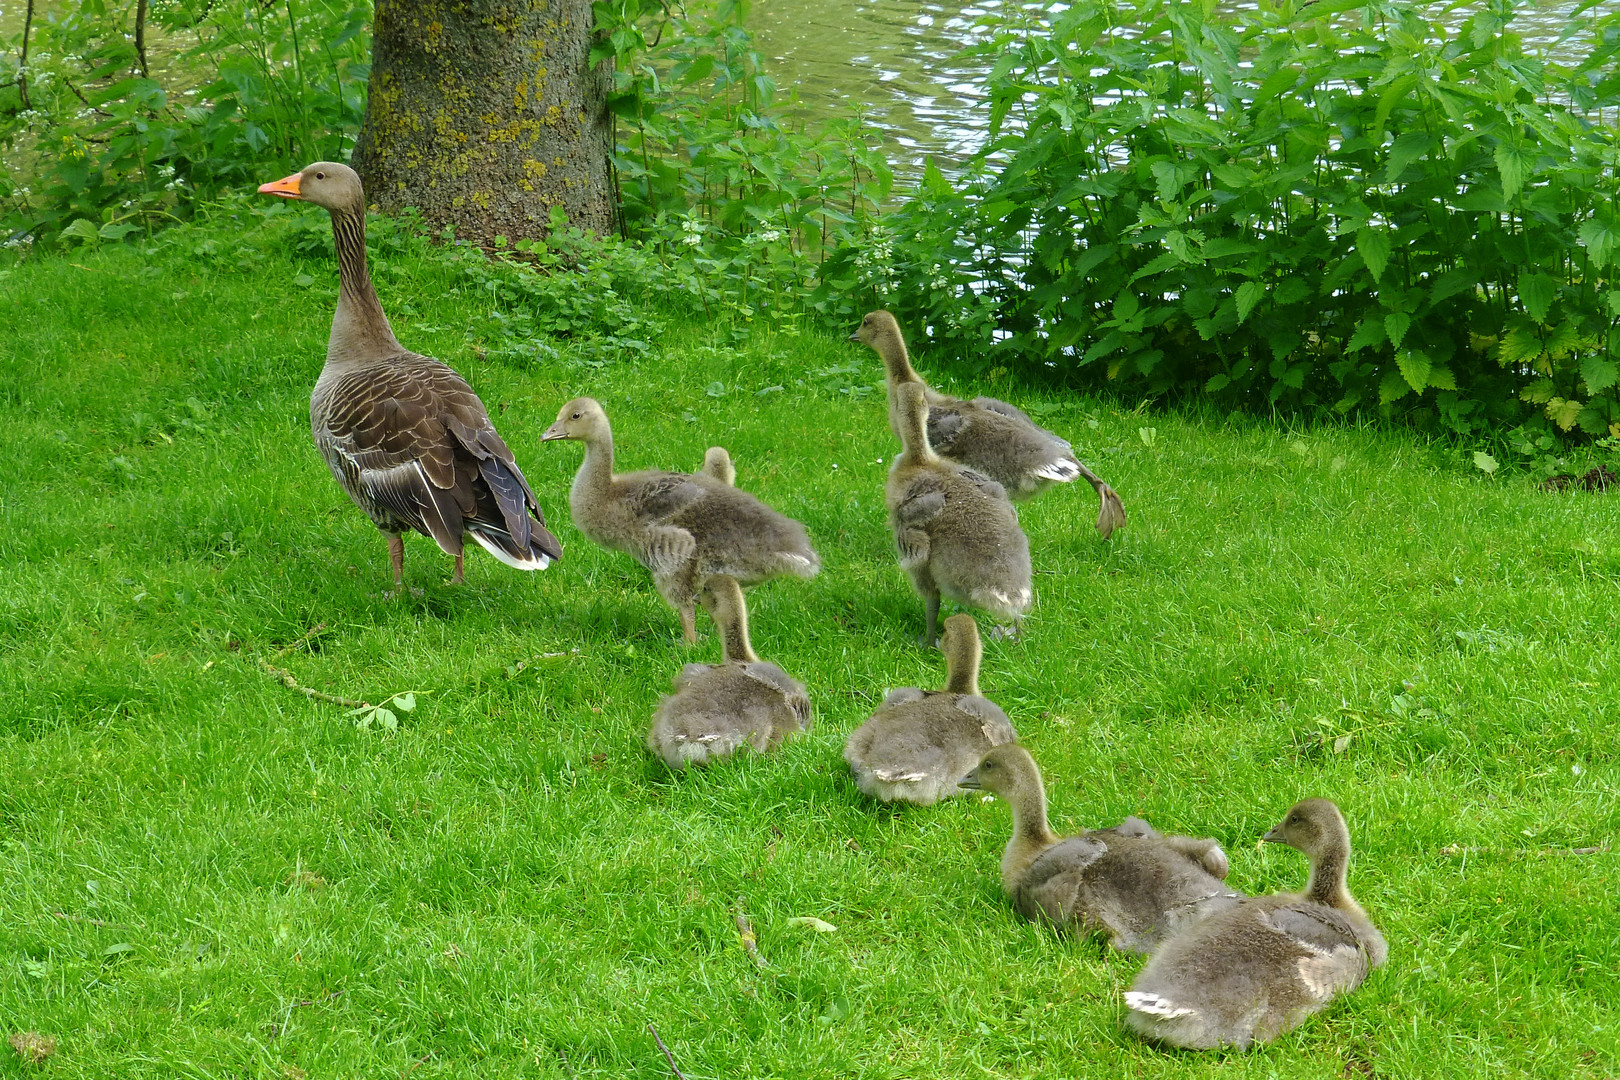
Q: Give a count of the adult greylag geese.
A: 1